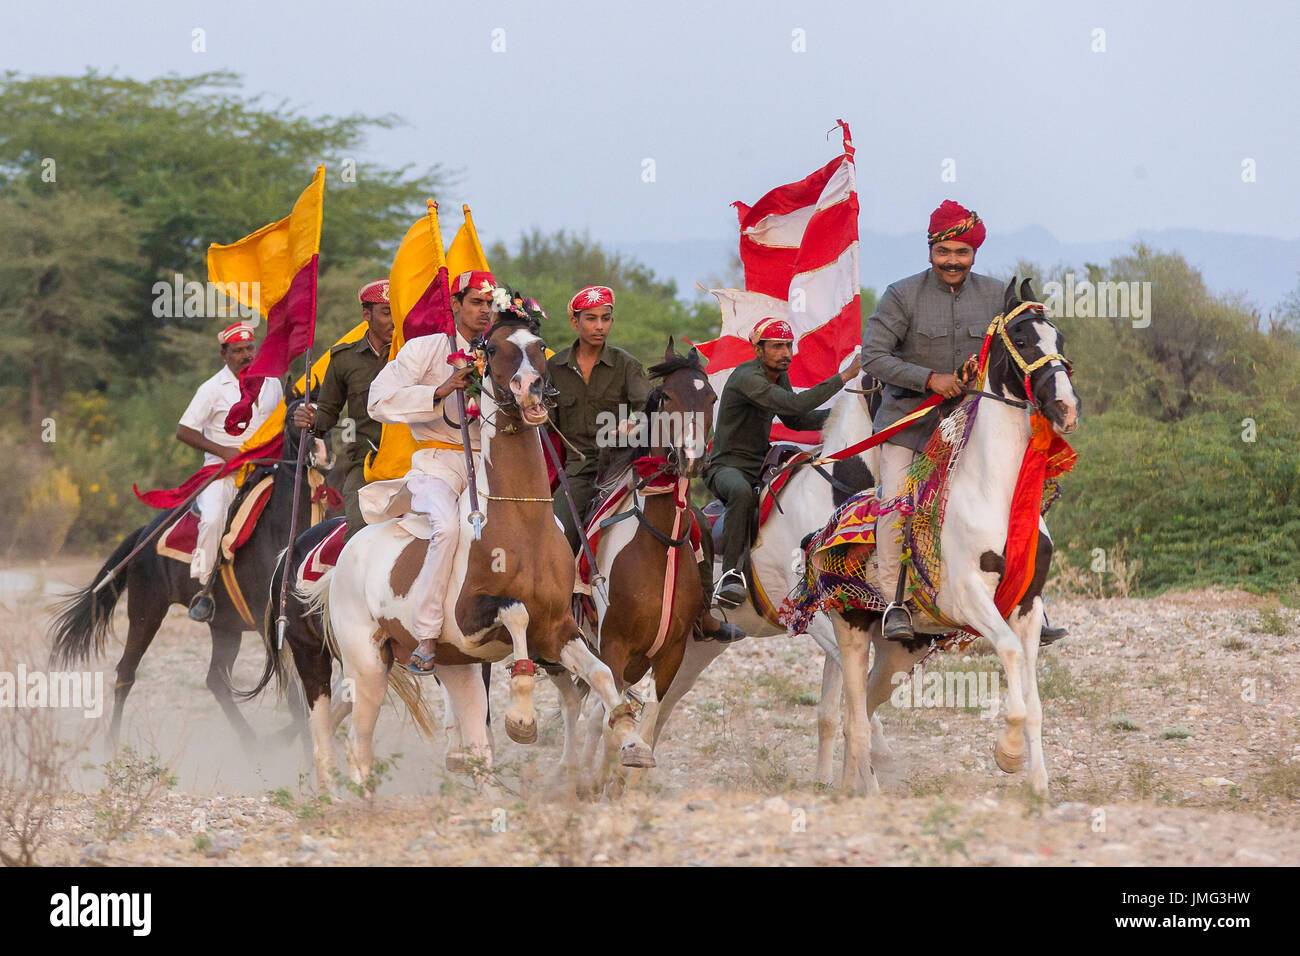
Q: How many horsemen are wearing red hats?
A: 6